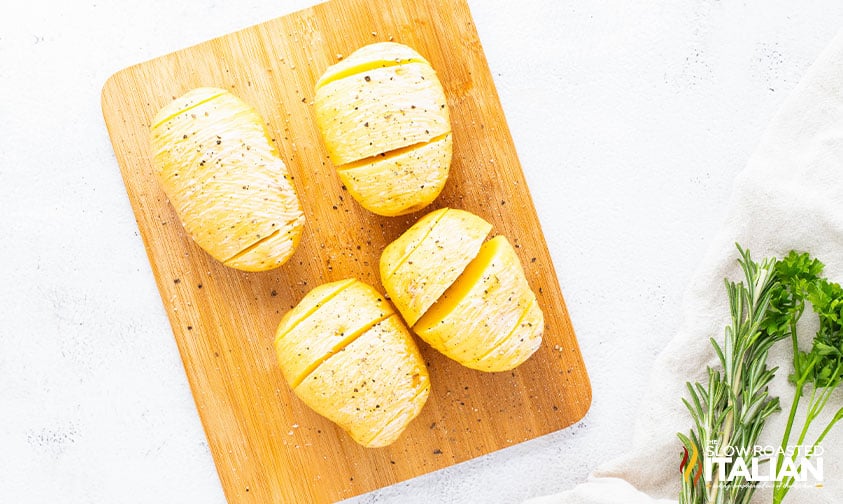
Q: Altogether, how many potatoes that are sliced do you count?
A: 4